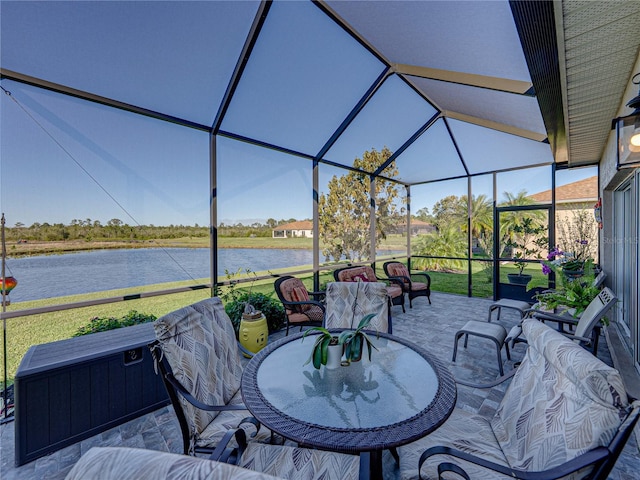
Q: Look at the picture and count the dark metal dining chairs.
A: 4